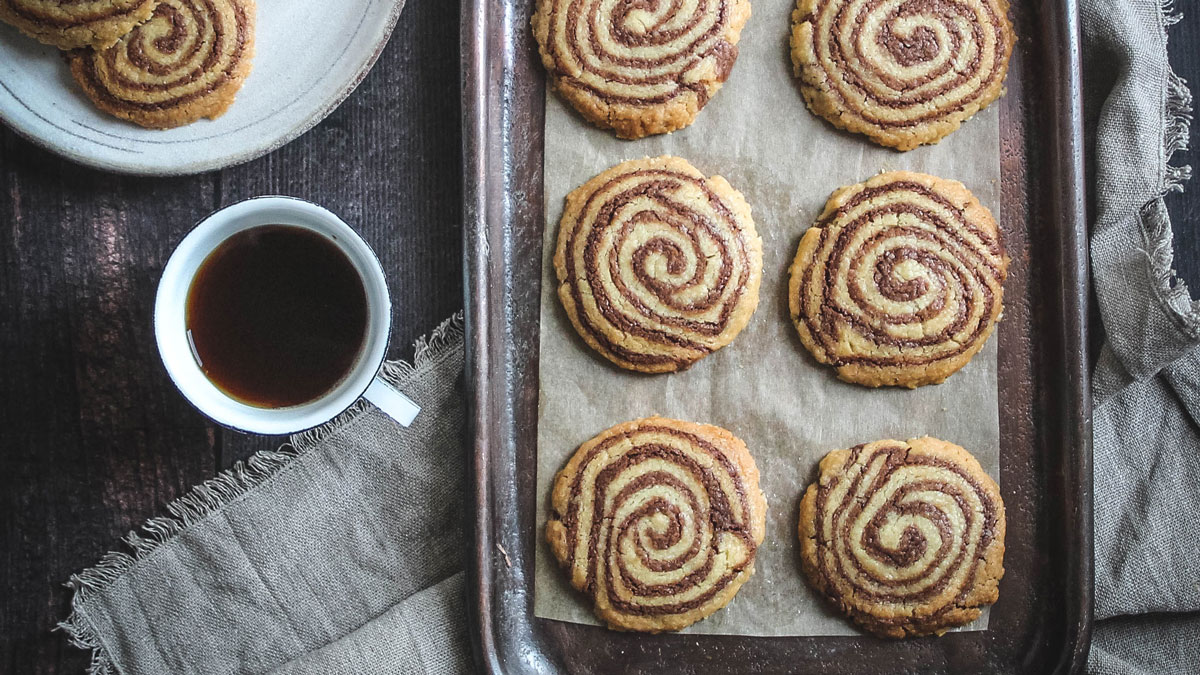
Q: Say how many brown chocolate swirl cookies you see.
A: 8